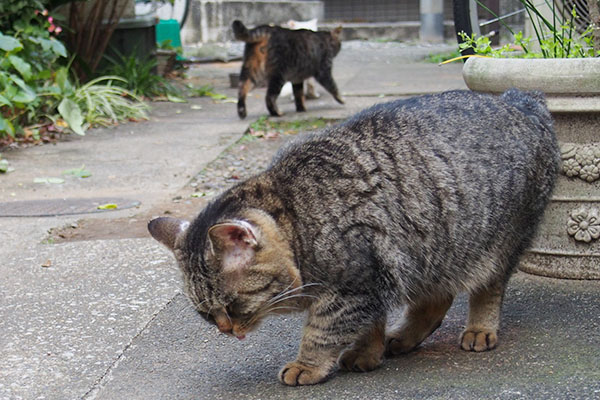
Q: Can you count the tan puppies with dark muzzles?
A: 0